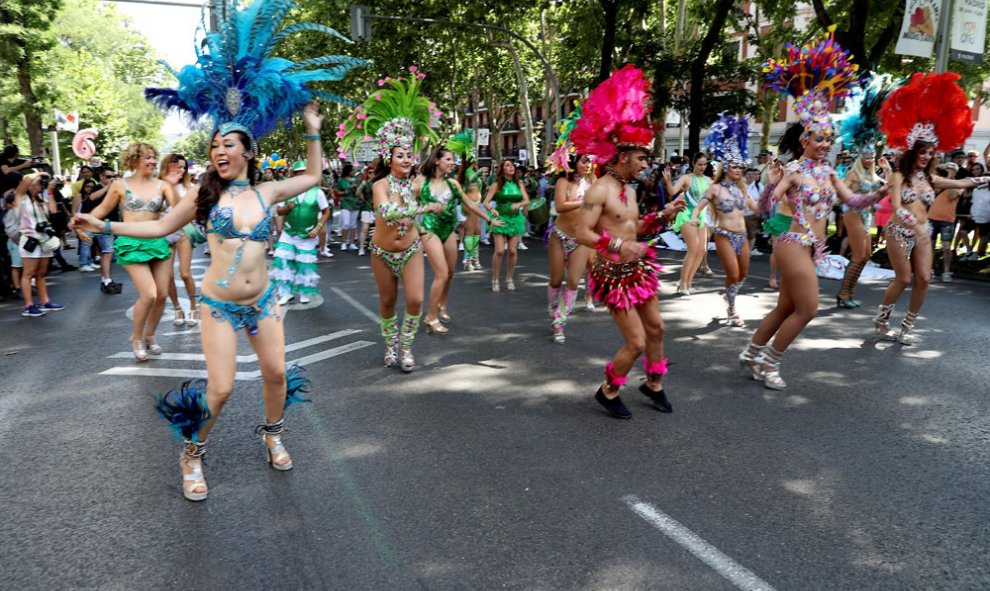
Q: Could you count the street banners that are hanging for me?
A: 2